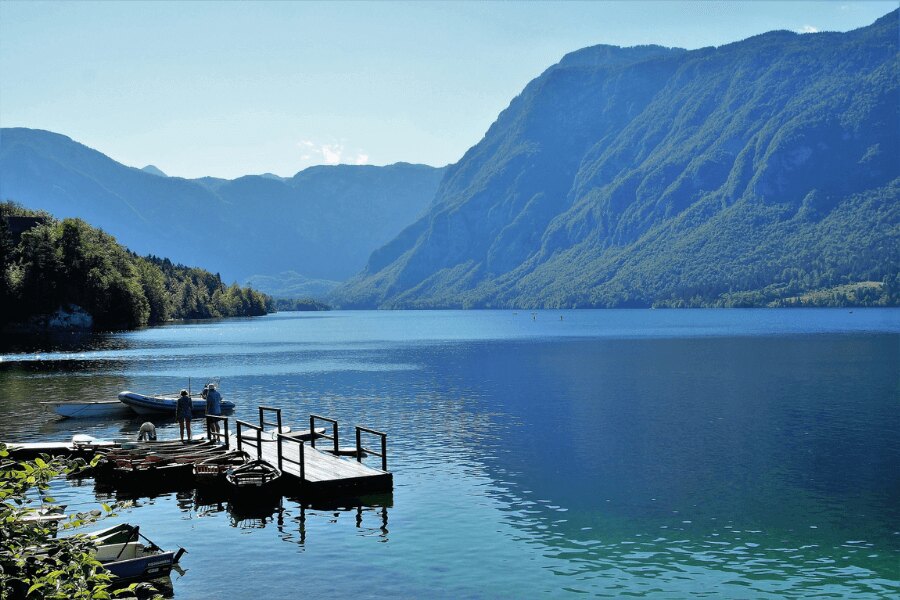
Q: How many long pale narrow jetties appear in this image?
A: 1